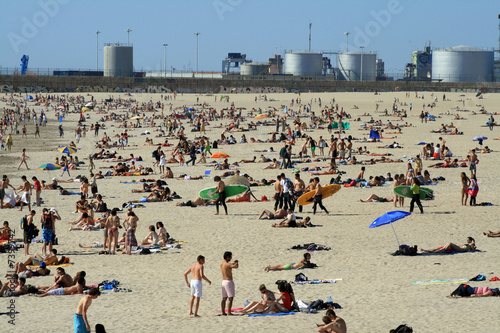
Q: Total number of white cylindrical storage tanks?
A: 5